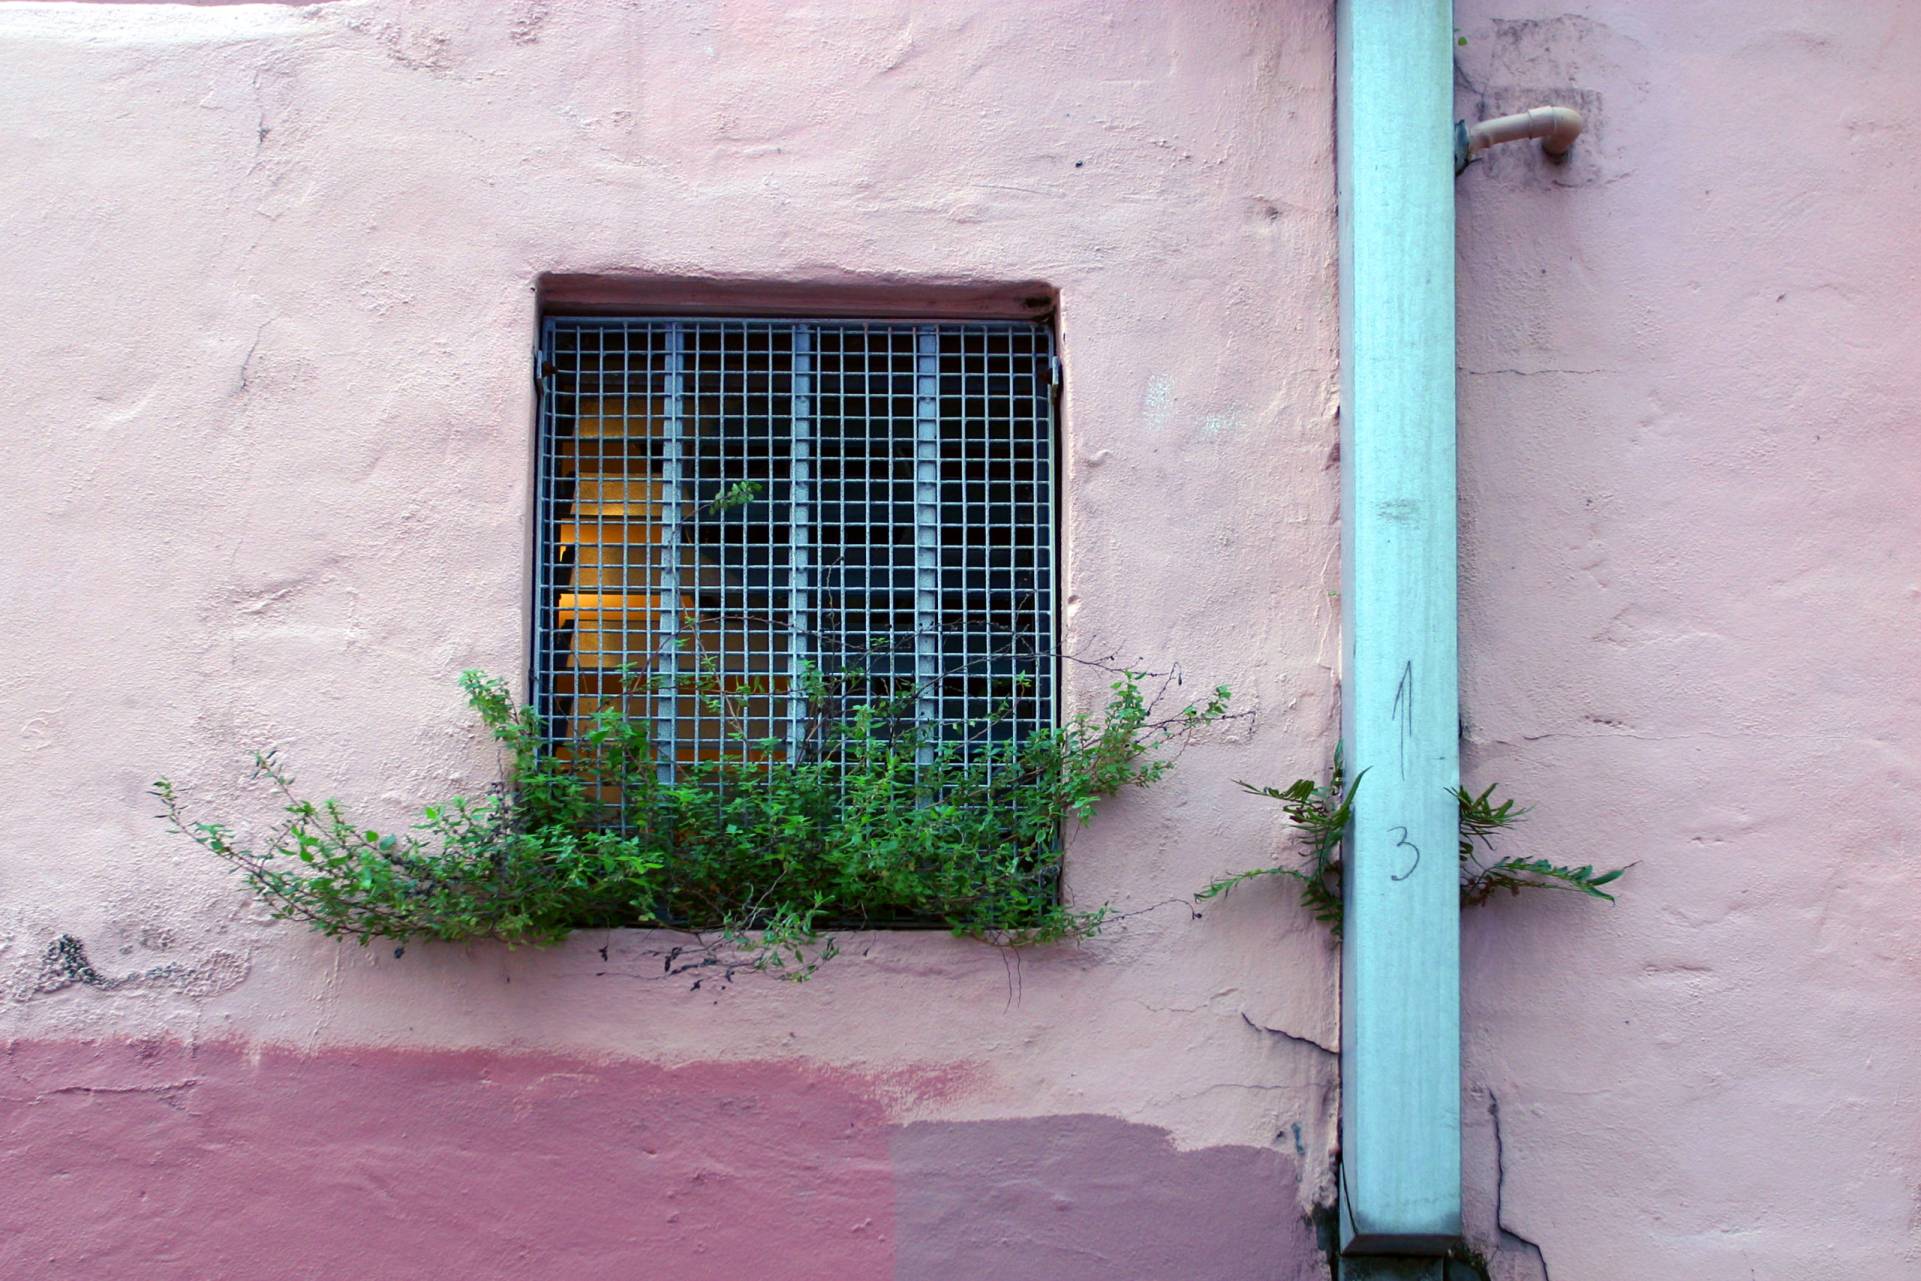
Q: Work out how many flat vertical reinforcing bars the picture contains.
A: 3